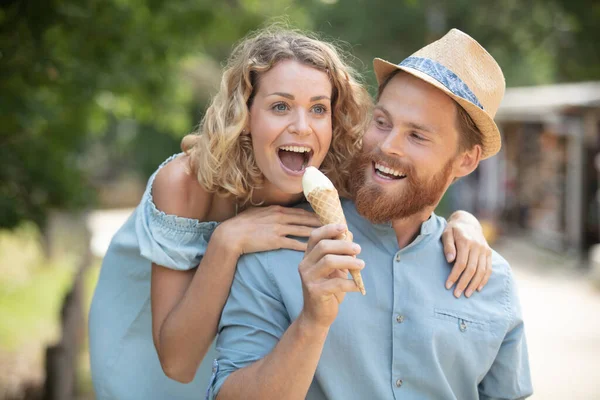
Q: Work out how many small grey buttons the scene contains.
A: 4